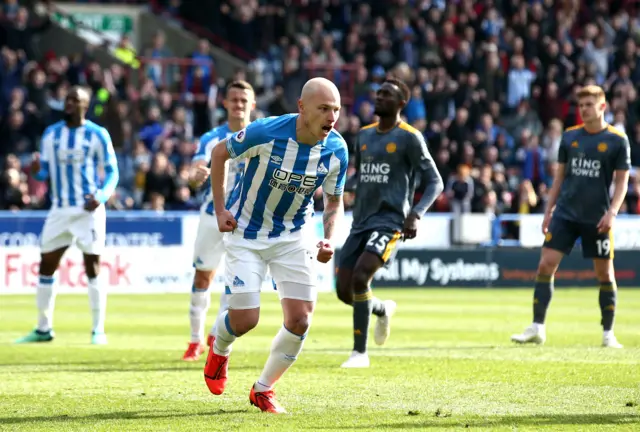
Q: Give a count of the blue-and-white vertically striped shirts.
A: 3